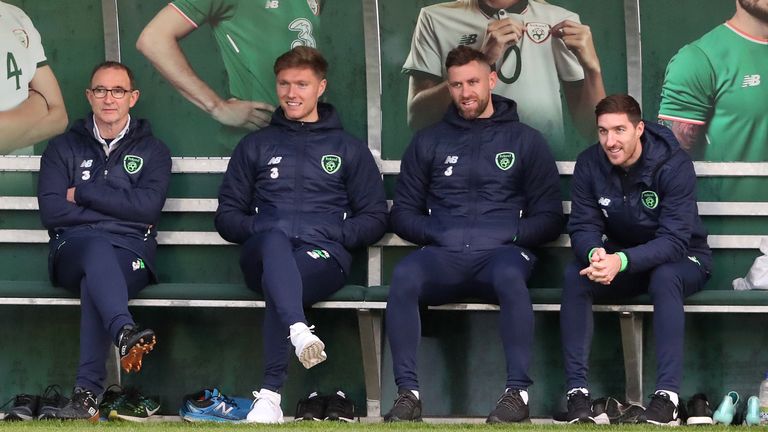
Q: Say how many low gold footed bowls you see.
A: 0